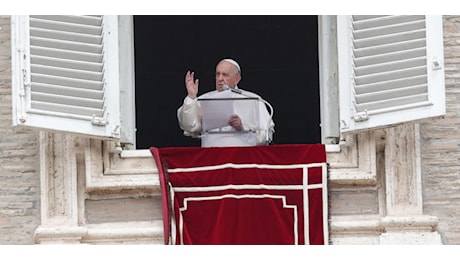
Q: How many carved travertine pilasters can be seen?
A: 2